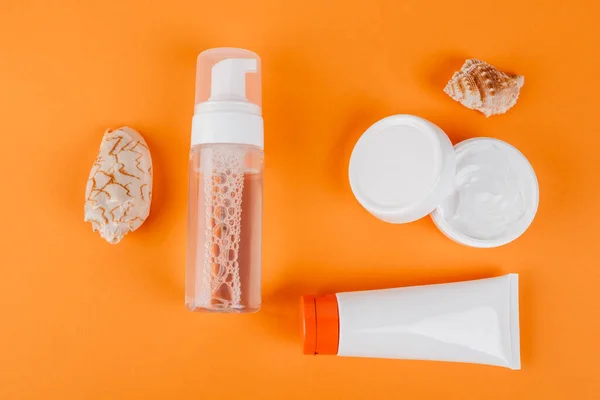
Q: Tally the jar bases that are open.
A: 1